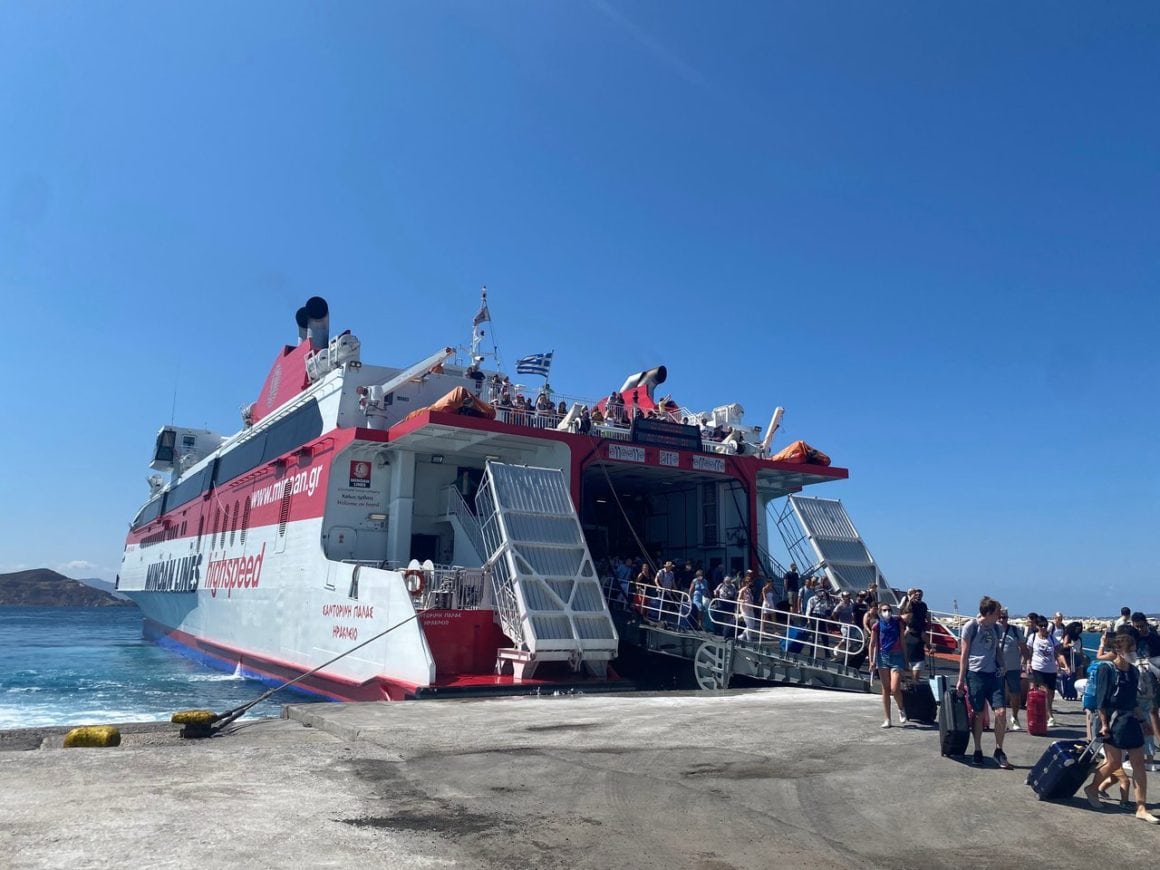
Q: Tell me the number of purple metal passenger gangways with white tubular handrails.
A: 0